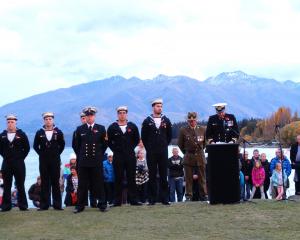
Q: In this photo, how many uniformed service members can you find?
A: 8